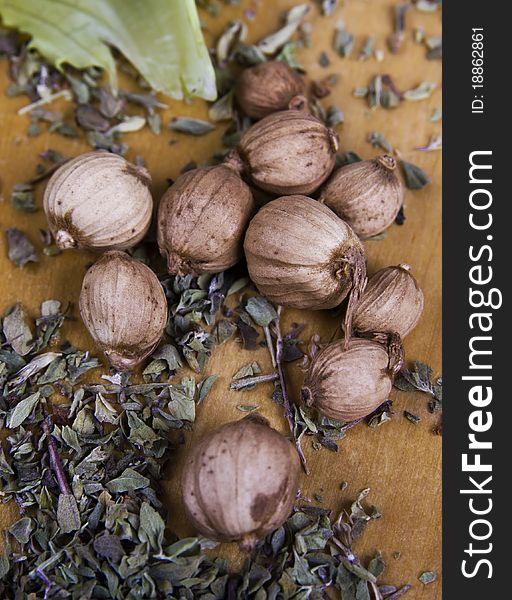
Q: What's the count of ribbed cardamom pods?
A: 10